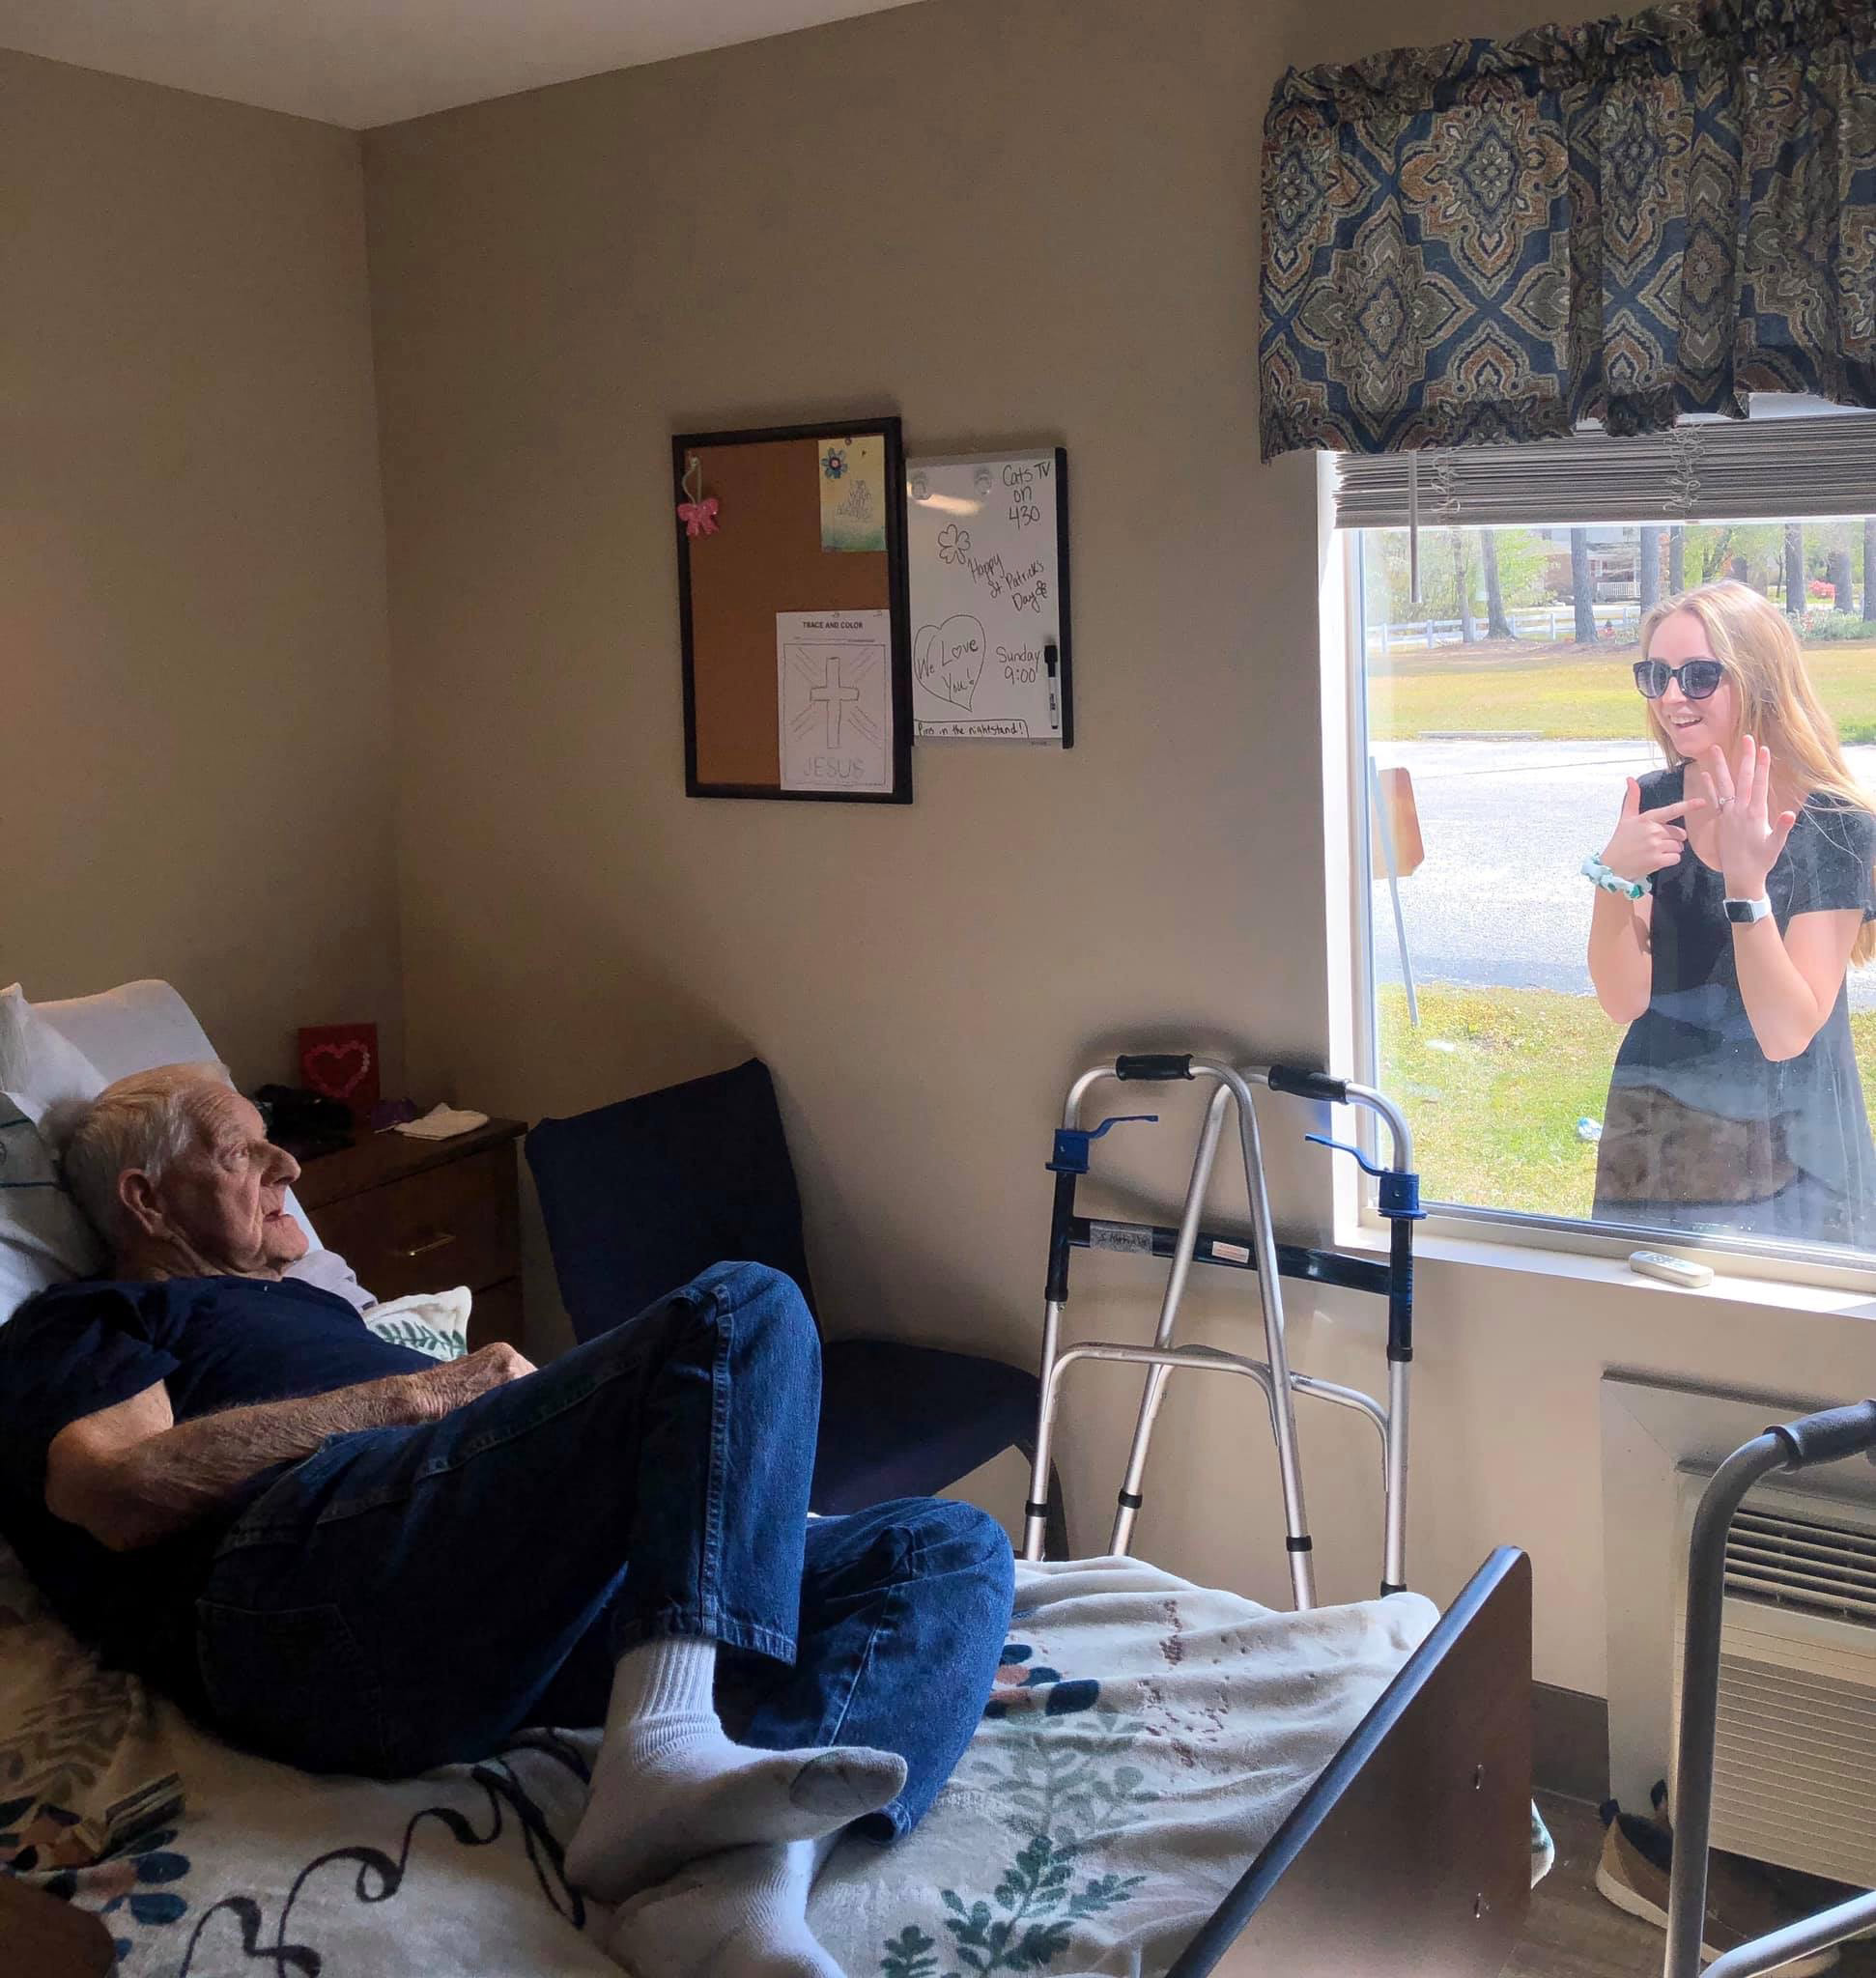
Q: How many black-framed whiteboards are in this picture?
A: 1